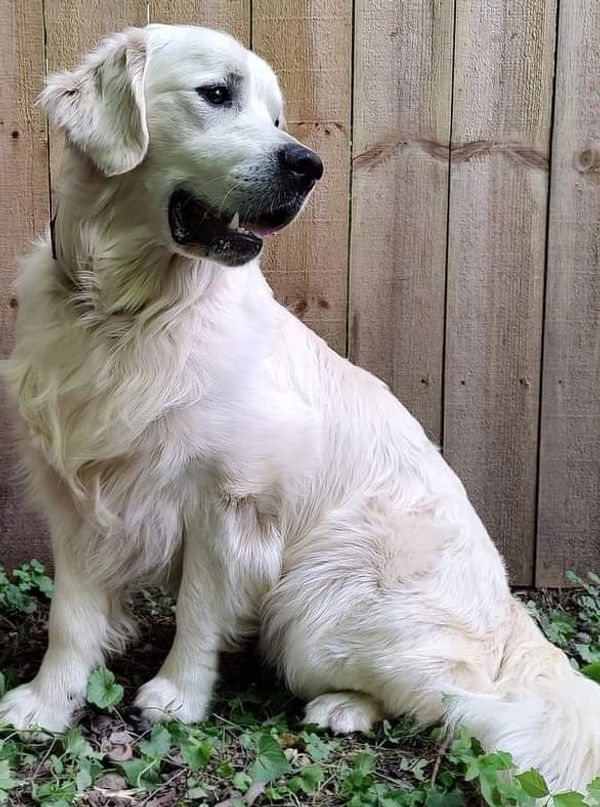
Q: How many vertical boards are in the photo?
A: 7